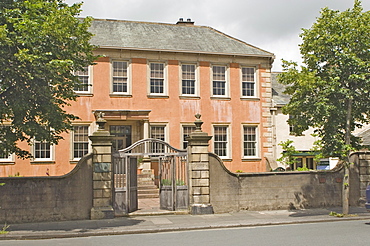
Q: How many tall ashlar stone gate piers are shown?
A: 2